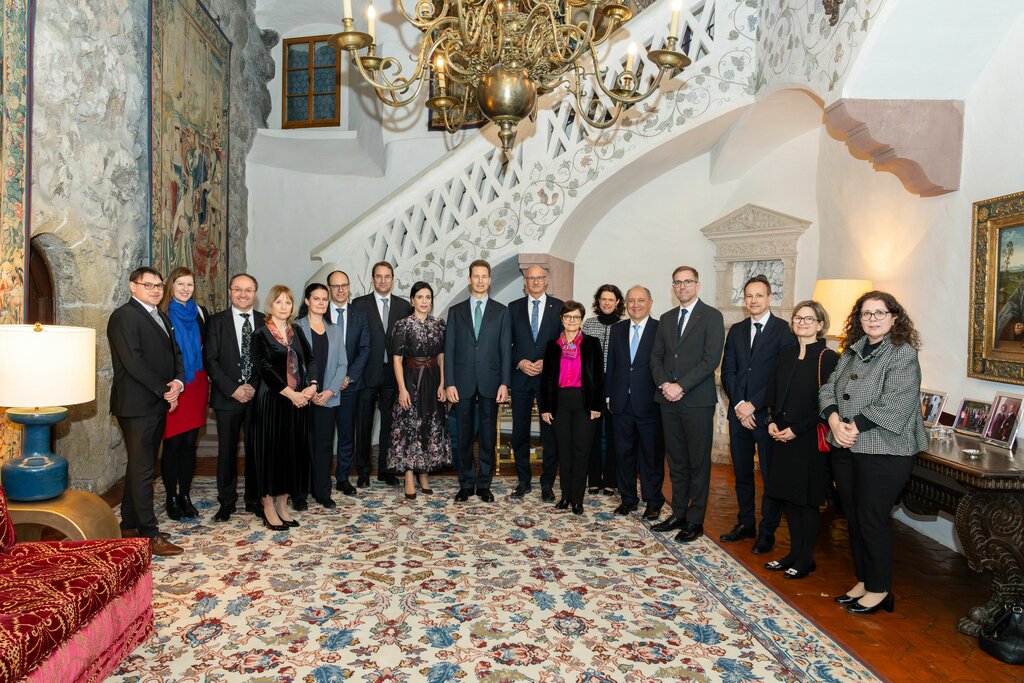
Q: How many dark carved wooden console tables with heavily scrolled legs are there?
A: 1